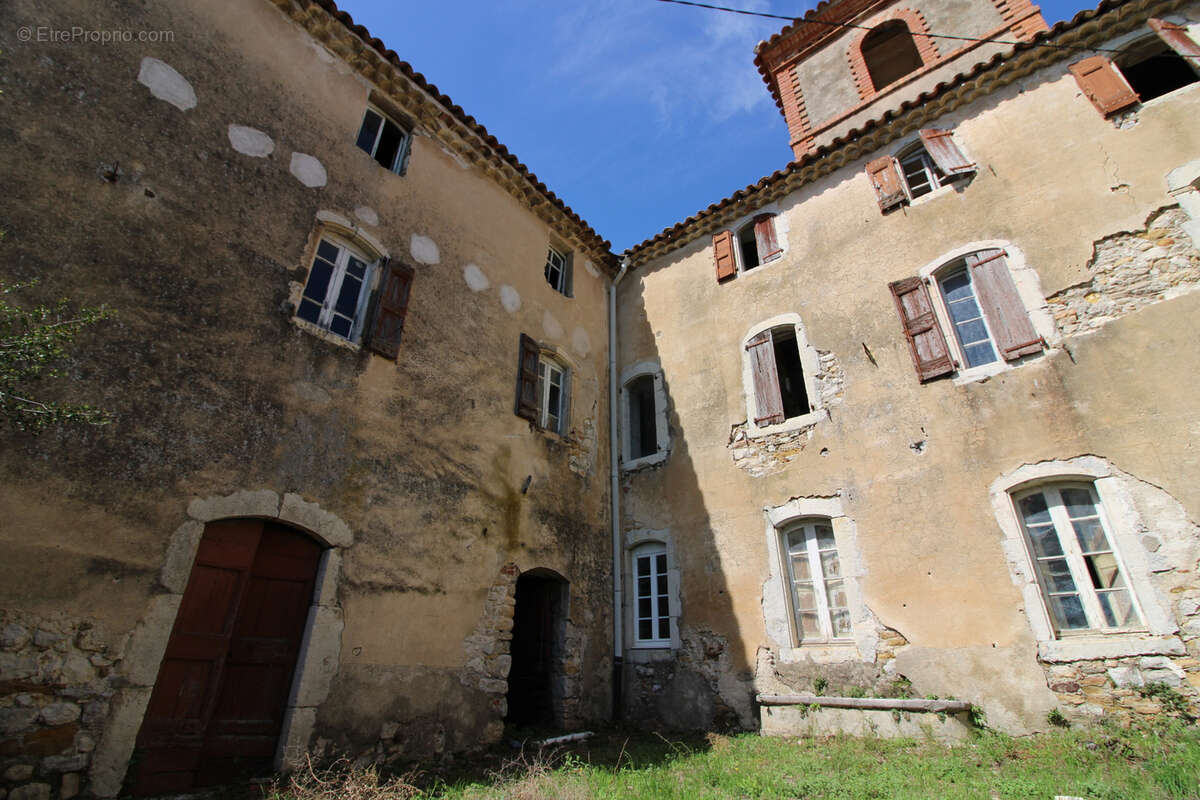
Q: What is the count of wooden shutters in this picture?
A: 11